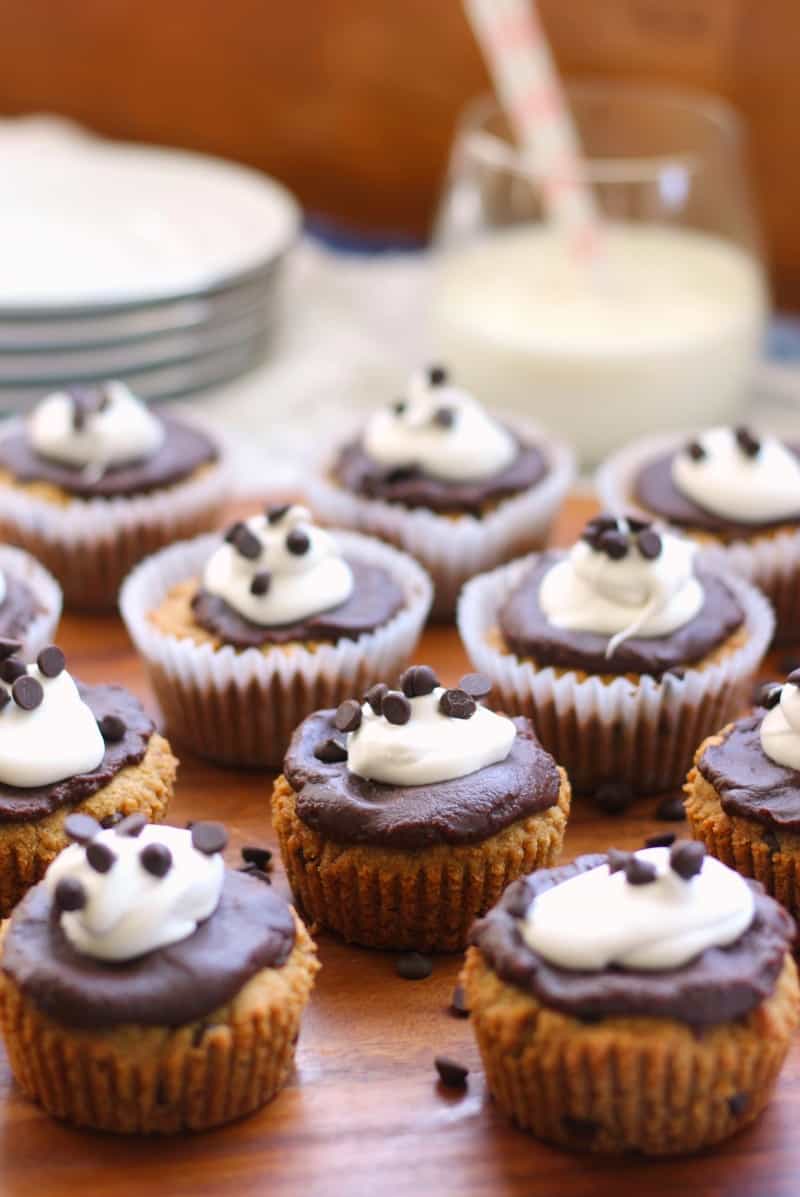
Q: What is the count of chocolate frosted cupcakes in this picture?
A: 11